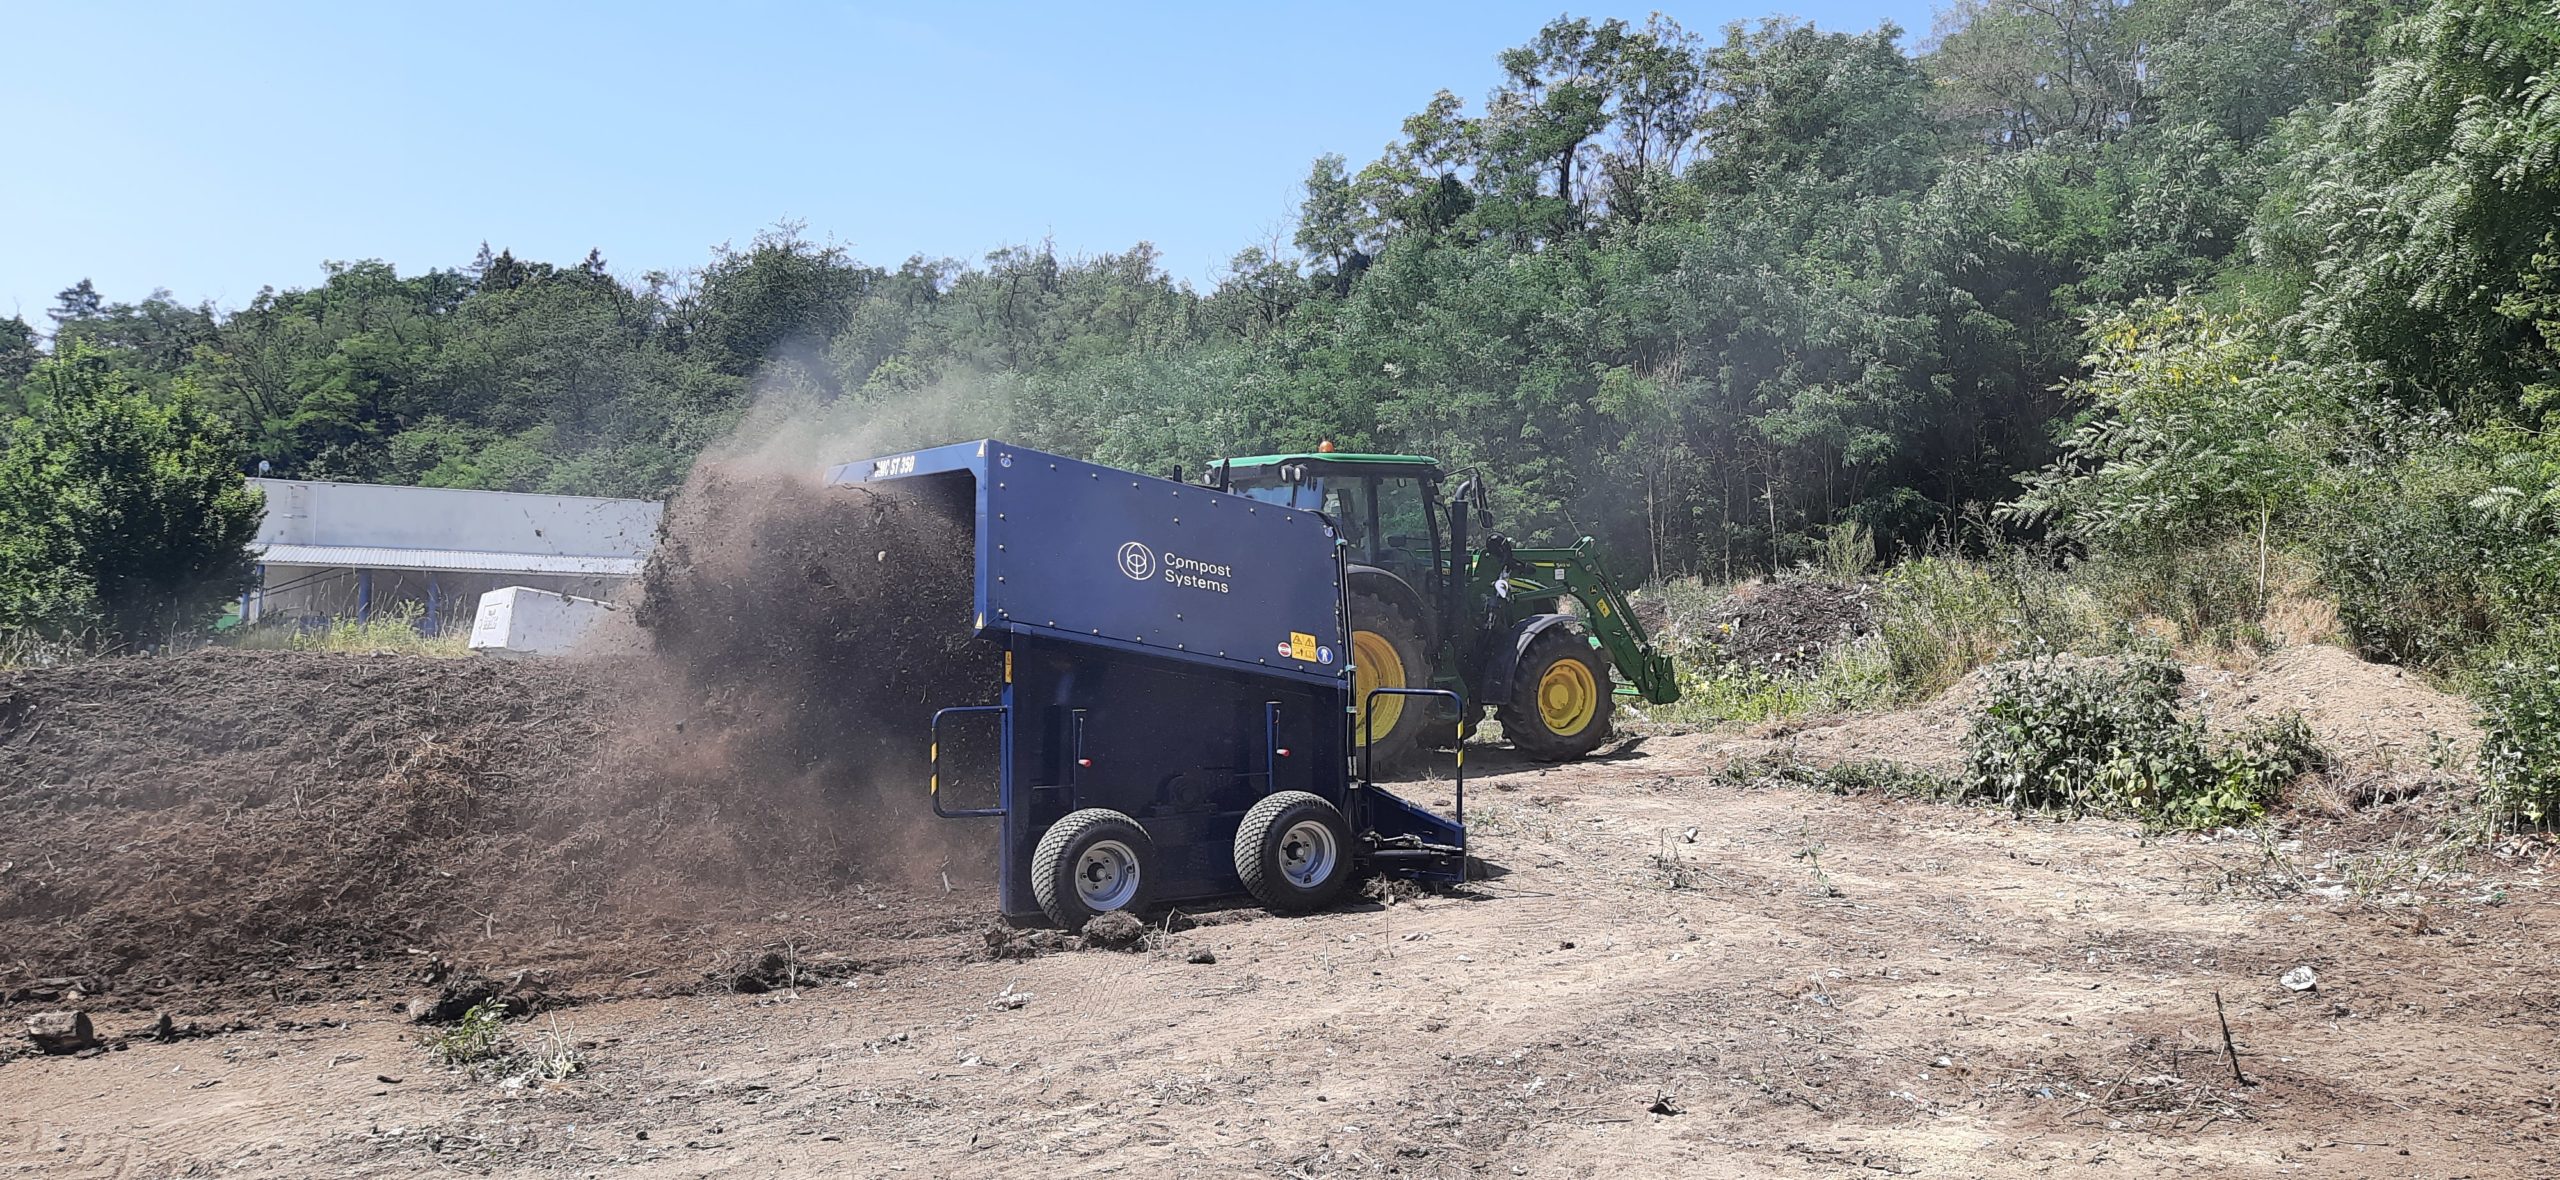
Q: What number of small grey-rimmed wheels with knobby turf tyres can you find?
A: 2